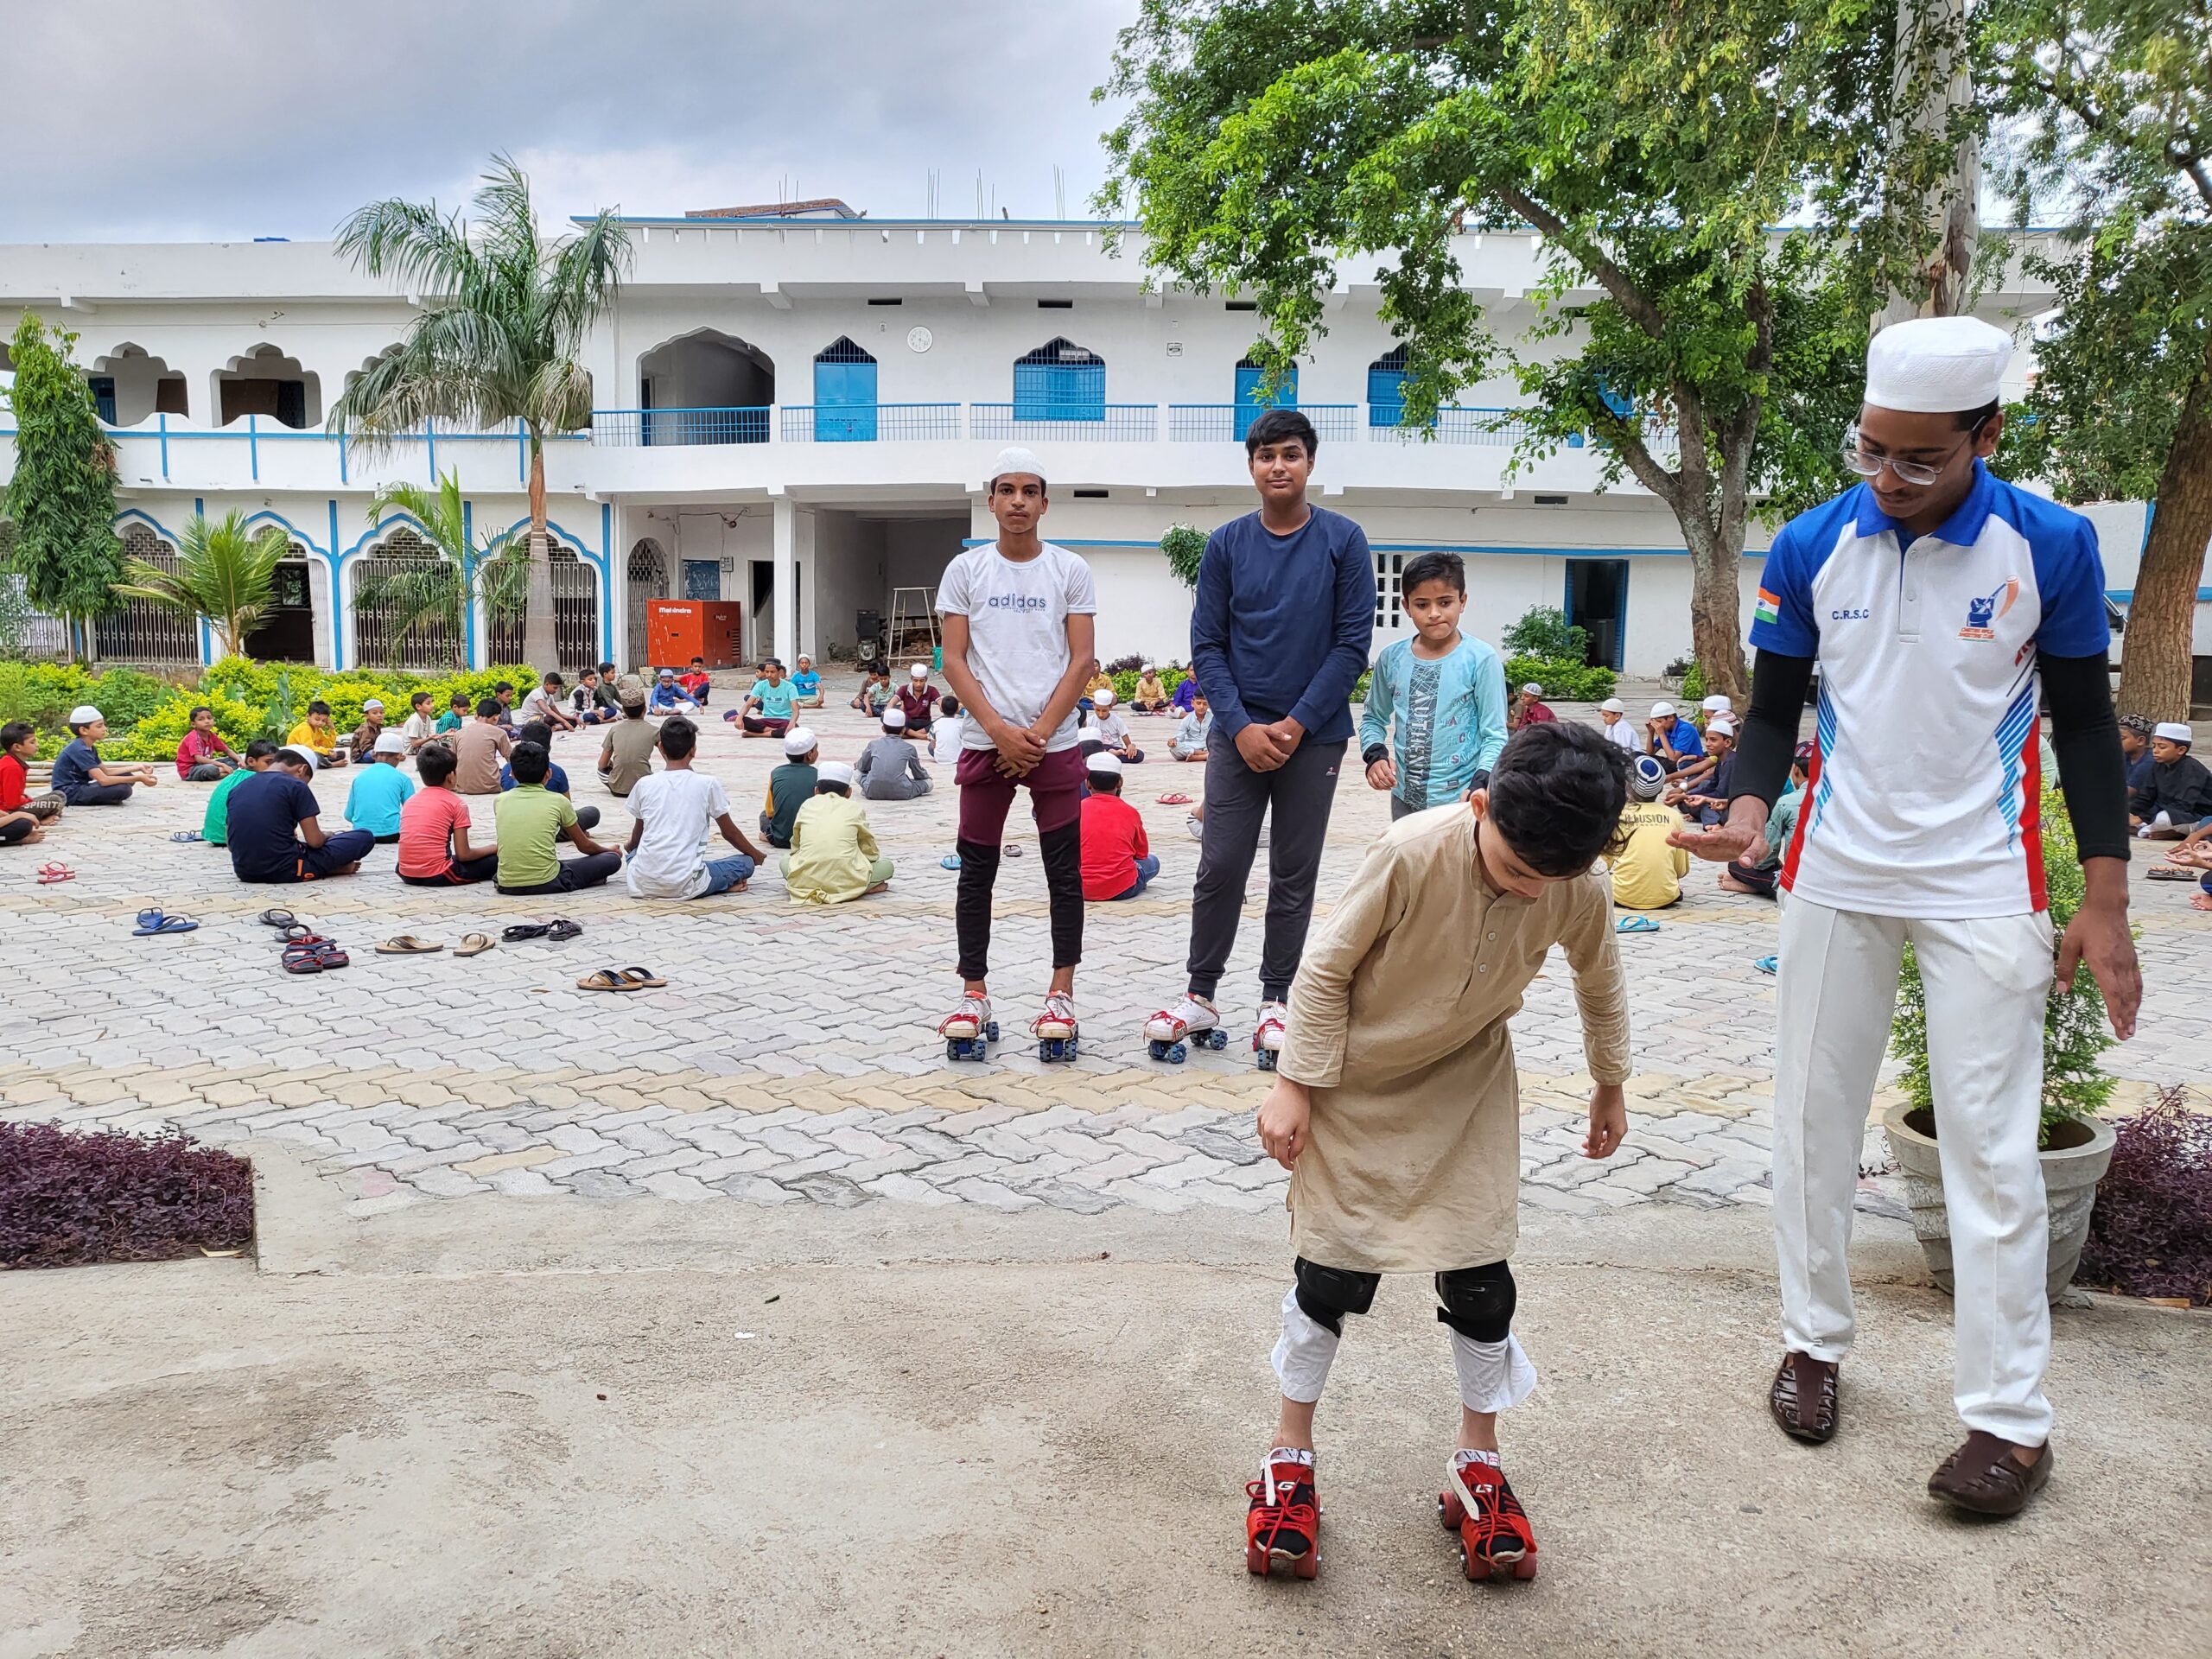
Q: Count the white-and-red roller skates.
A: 4